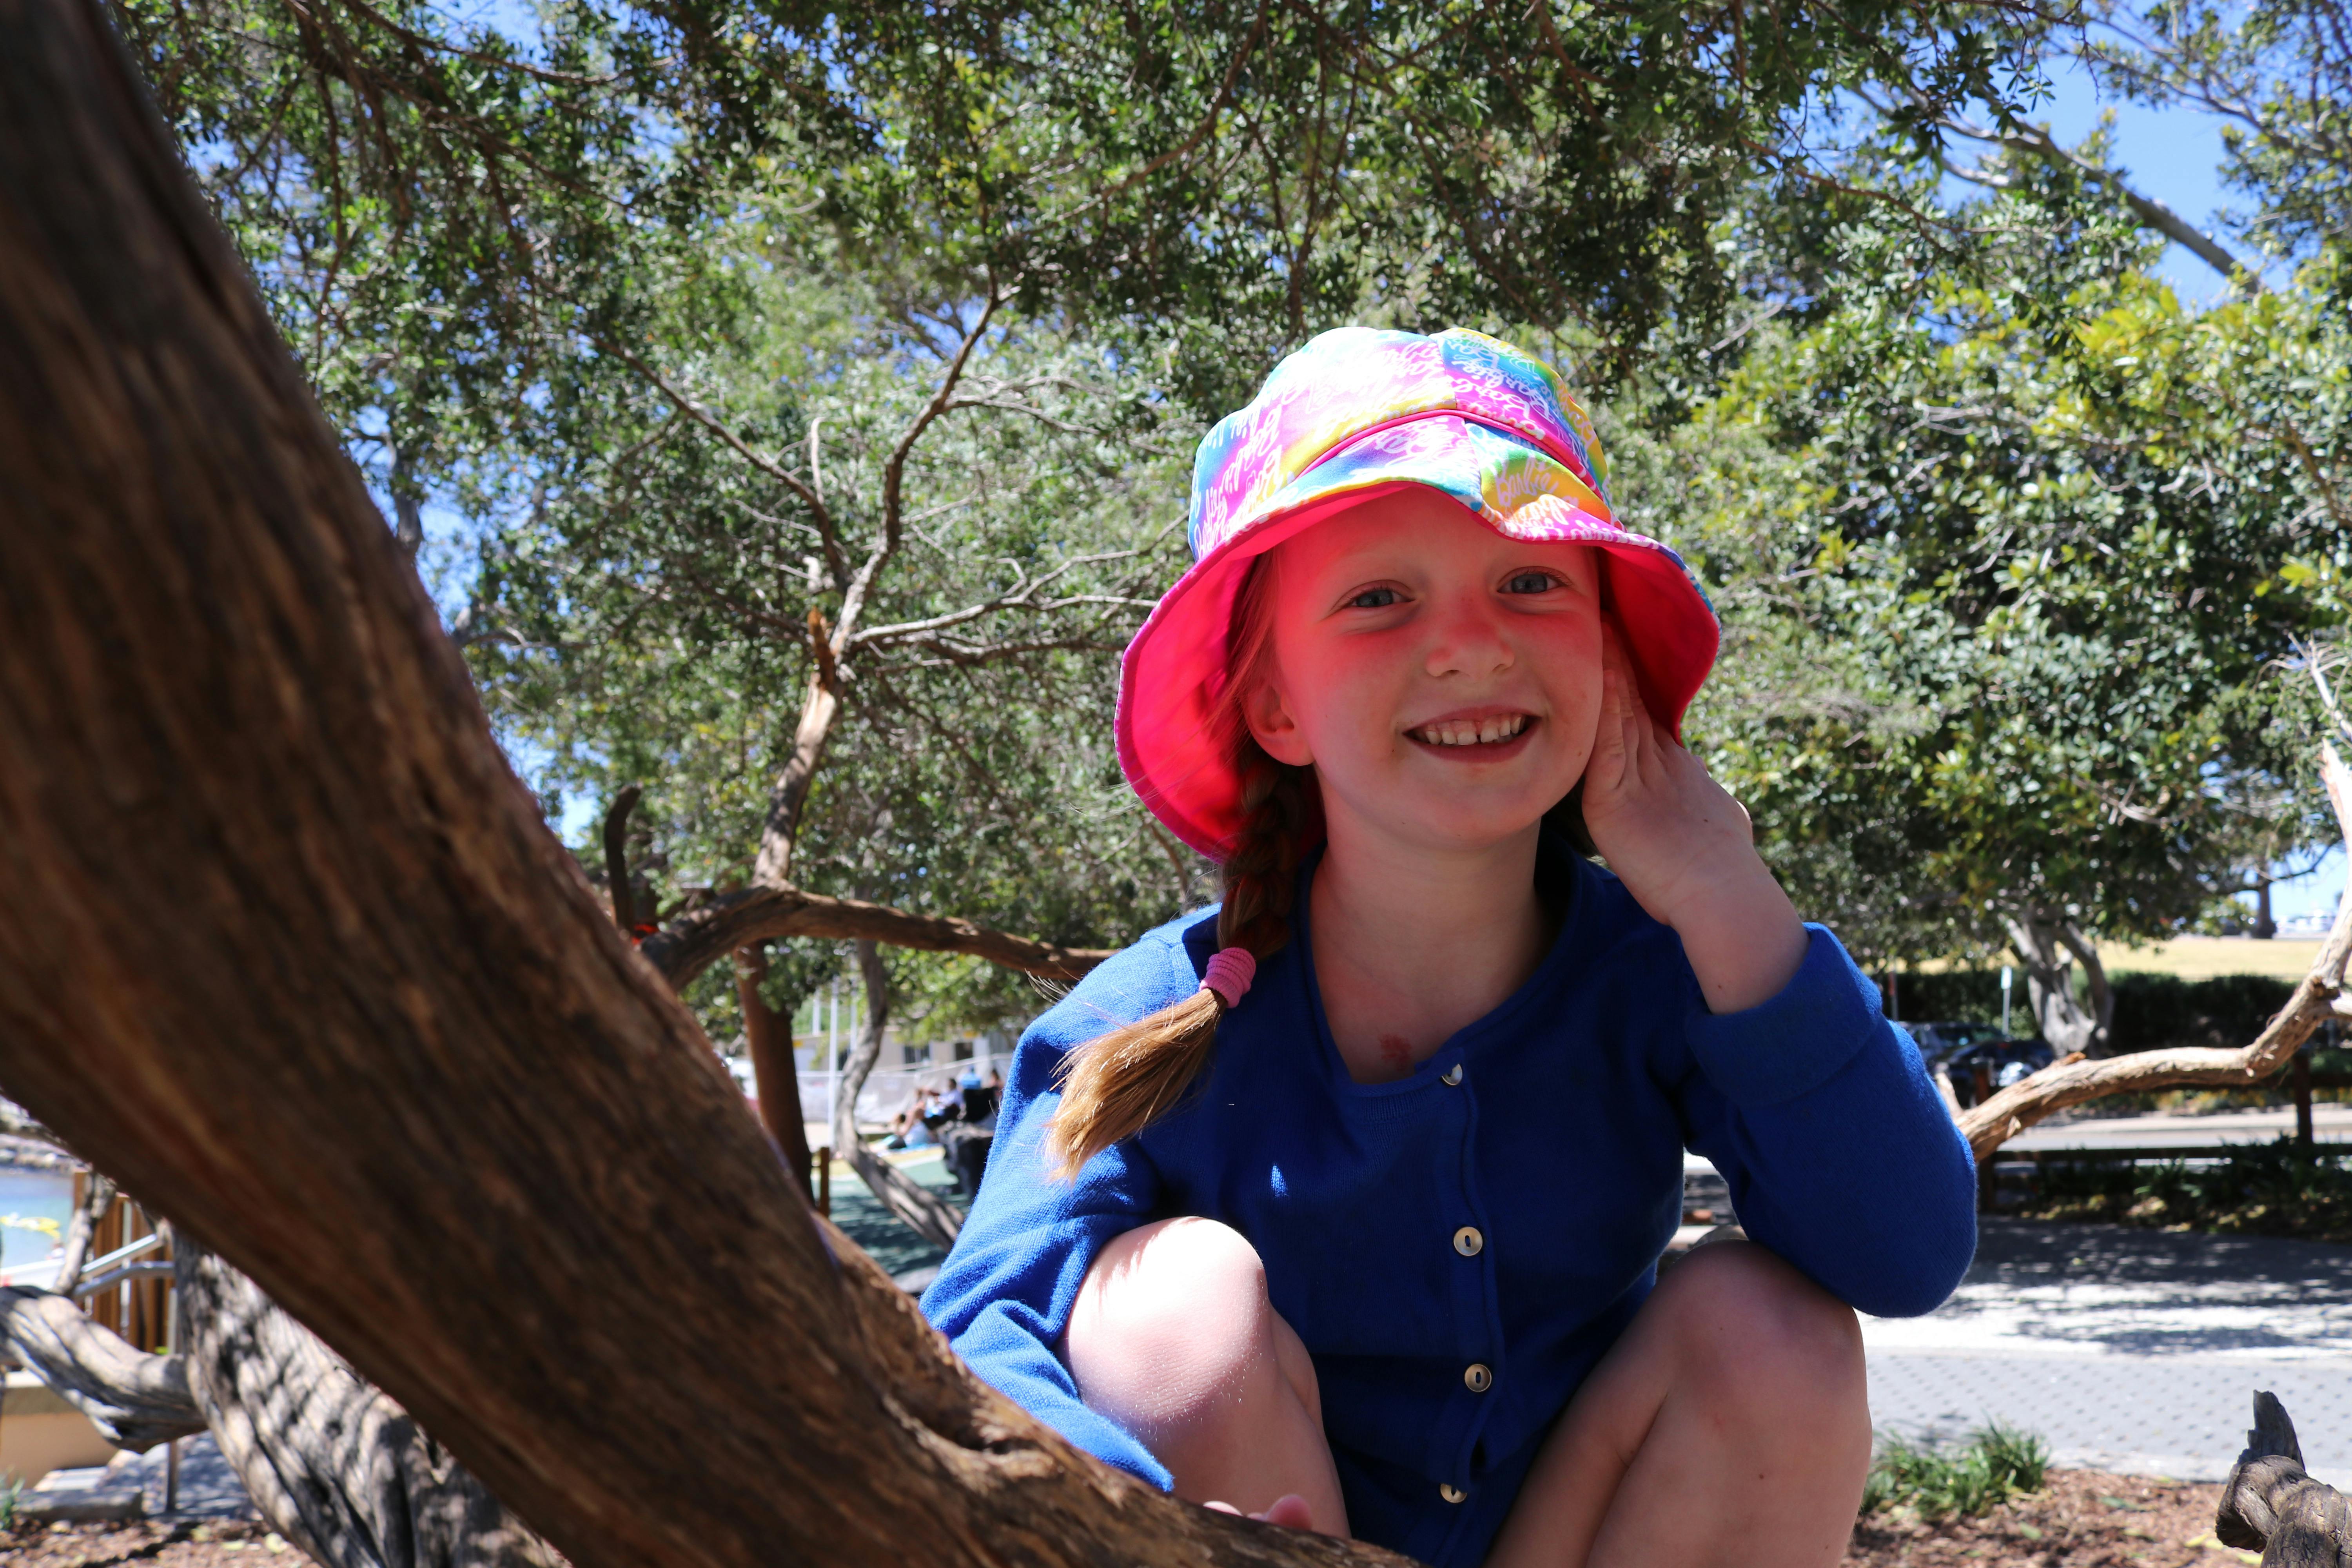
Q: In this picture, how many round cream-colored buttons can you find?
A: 4